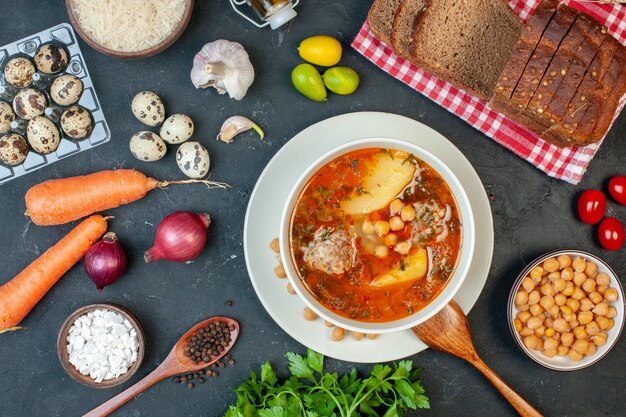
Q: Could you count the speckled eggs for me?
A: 12